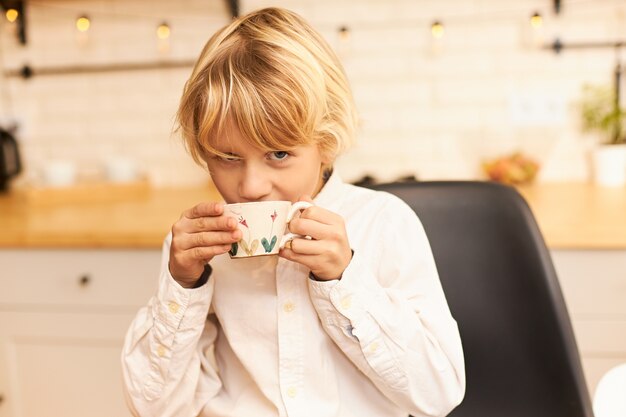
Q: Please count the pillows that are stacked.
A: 0